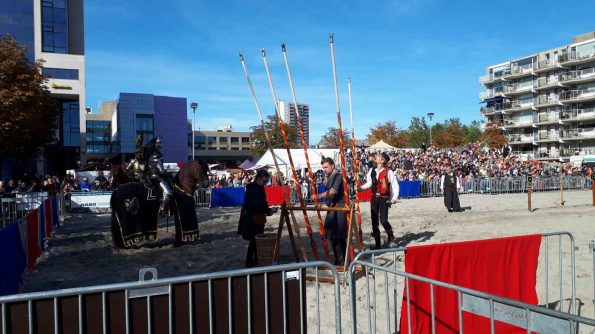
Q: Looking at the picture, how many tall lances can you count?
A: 5